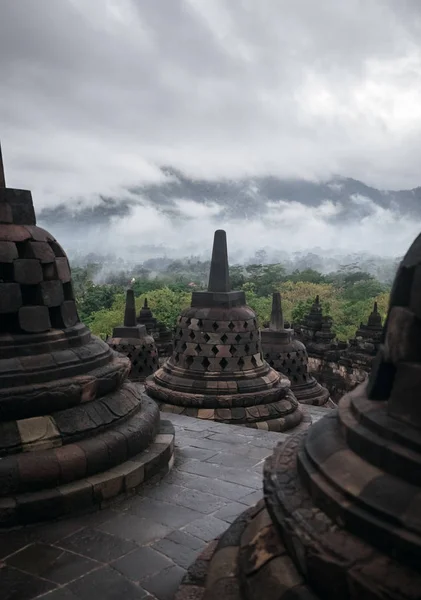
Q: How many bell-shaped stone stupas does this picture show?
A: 5